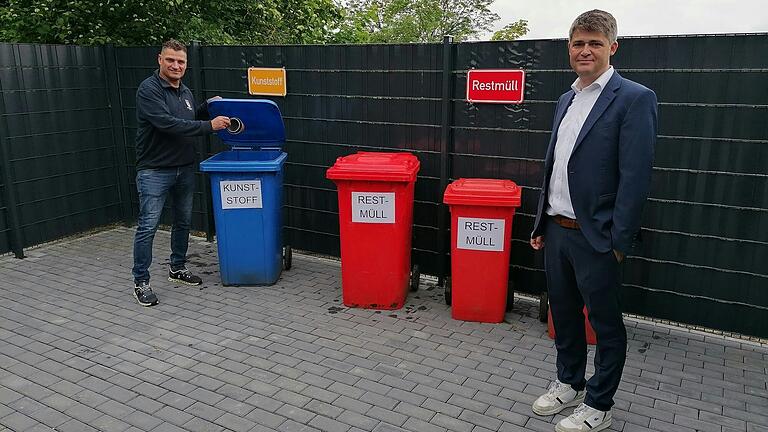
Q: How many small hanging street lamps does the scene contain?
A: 0